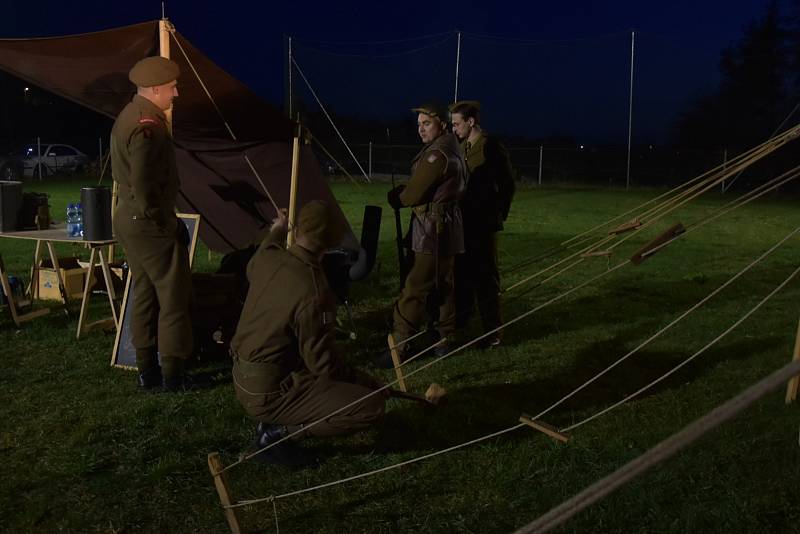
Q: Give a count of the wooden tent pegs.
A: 3